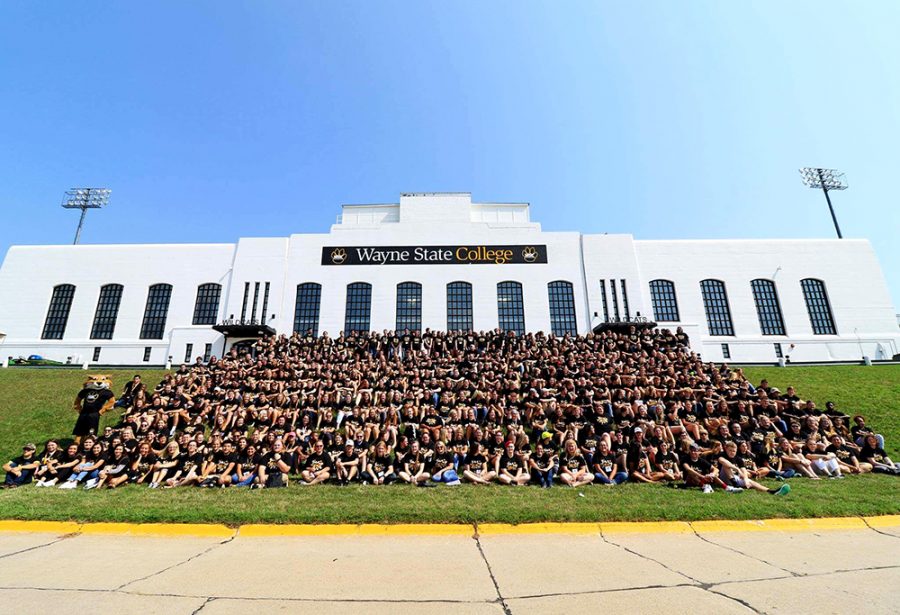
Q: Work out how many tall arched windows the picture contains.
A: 14